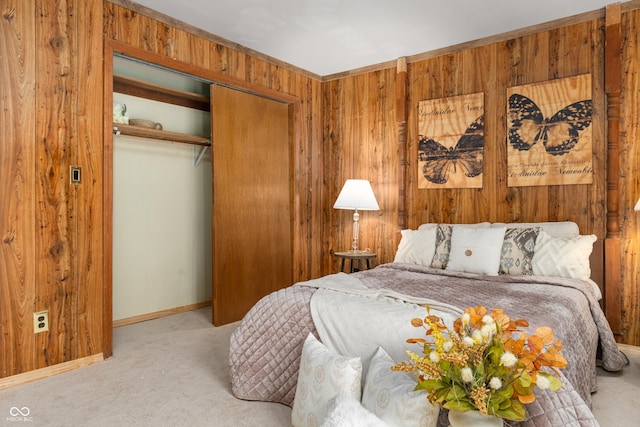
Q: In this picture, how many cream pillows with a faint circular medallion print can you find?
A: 2